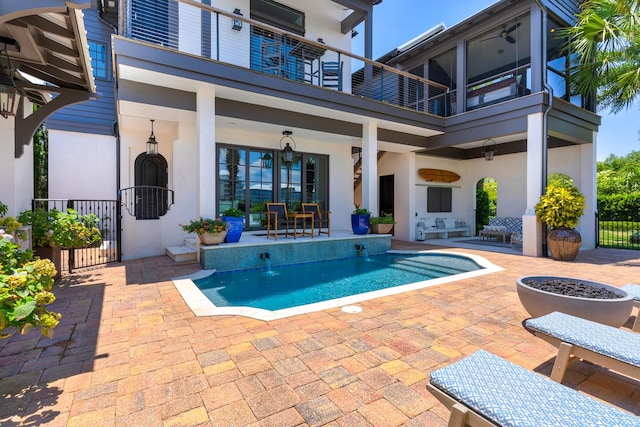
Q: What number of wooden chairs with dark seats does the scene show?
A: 2